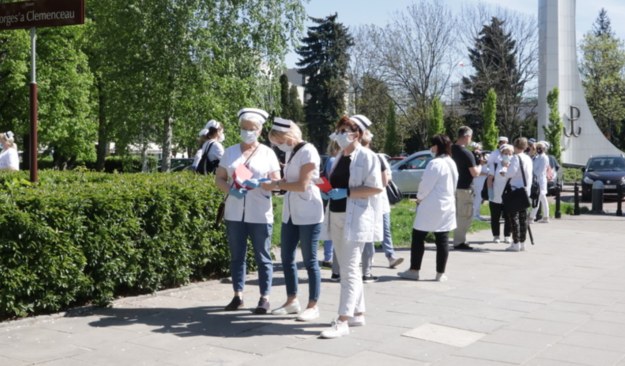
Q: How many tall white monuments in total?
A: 1